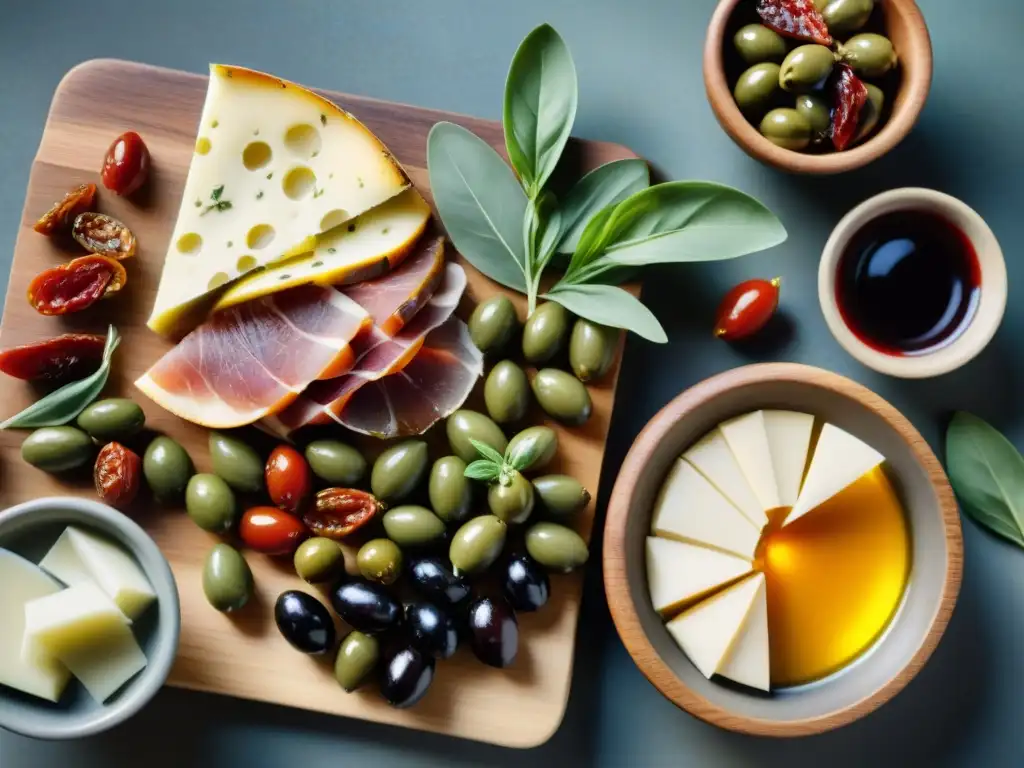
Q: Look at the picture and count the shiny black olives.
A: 7